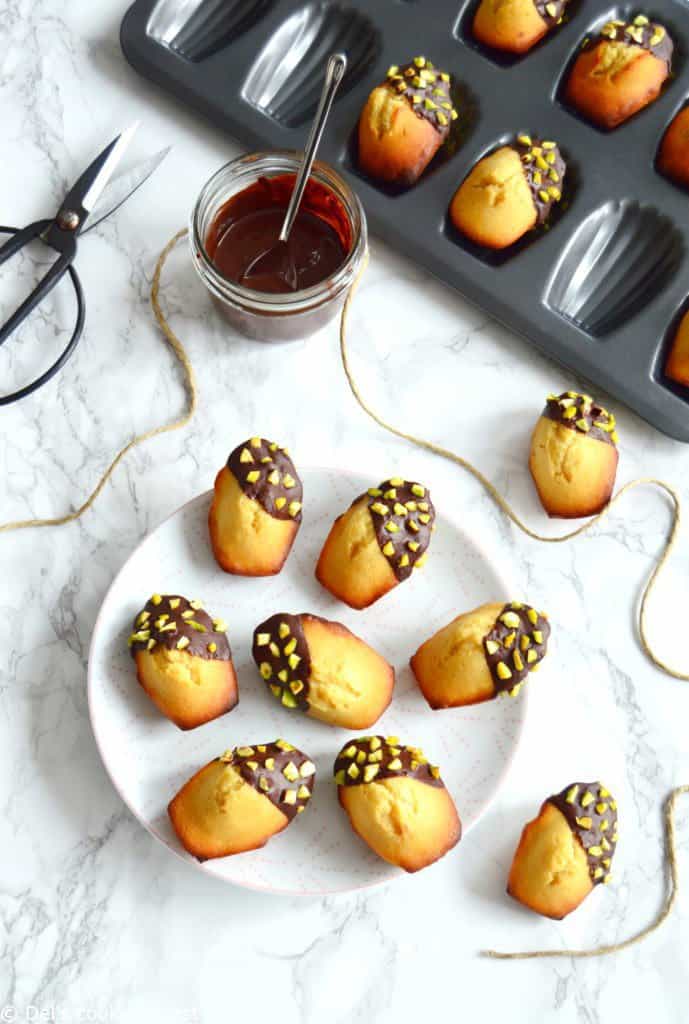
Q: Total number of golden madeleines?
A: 15